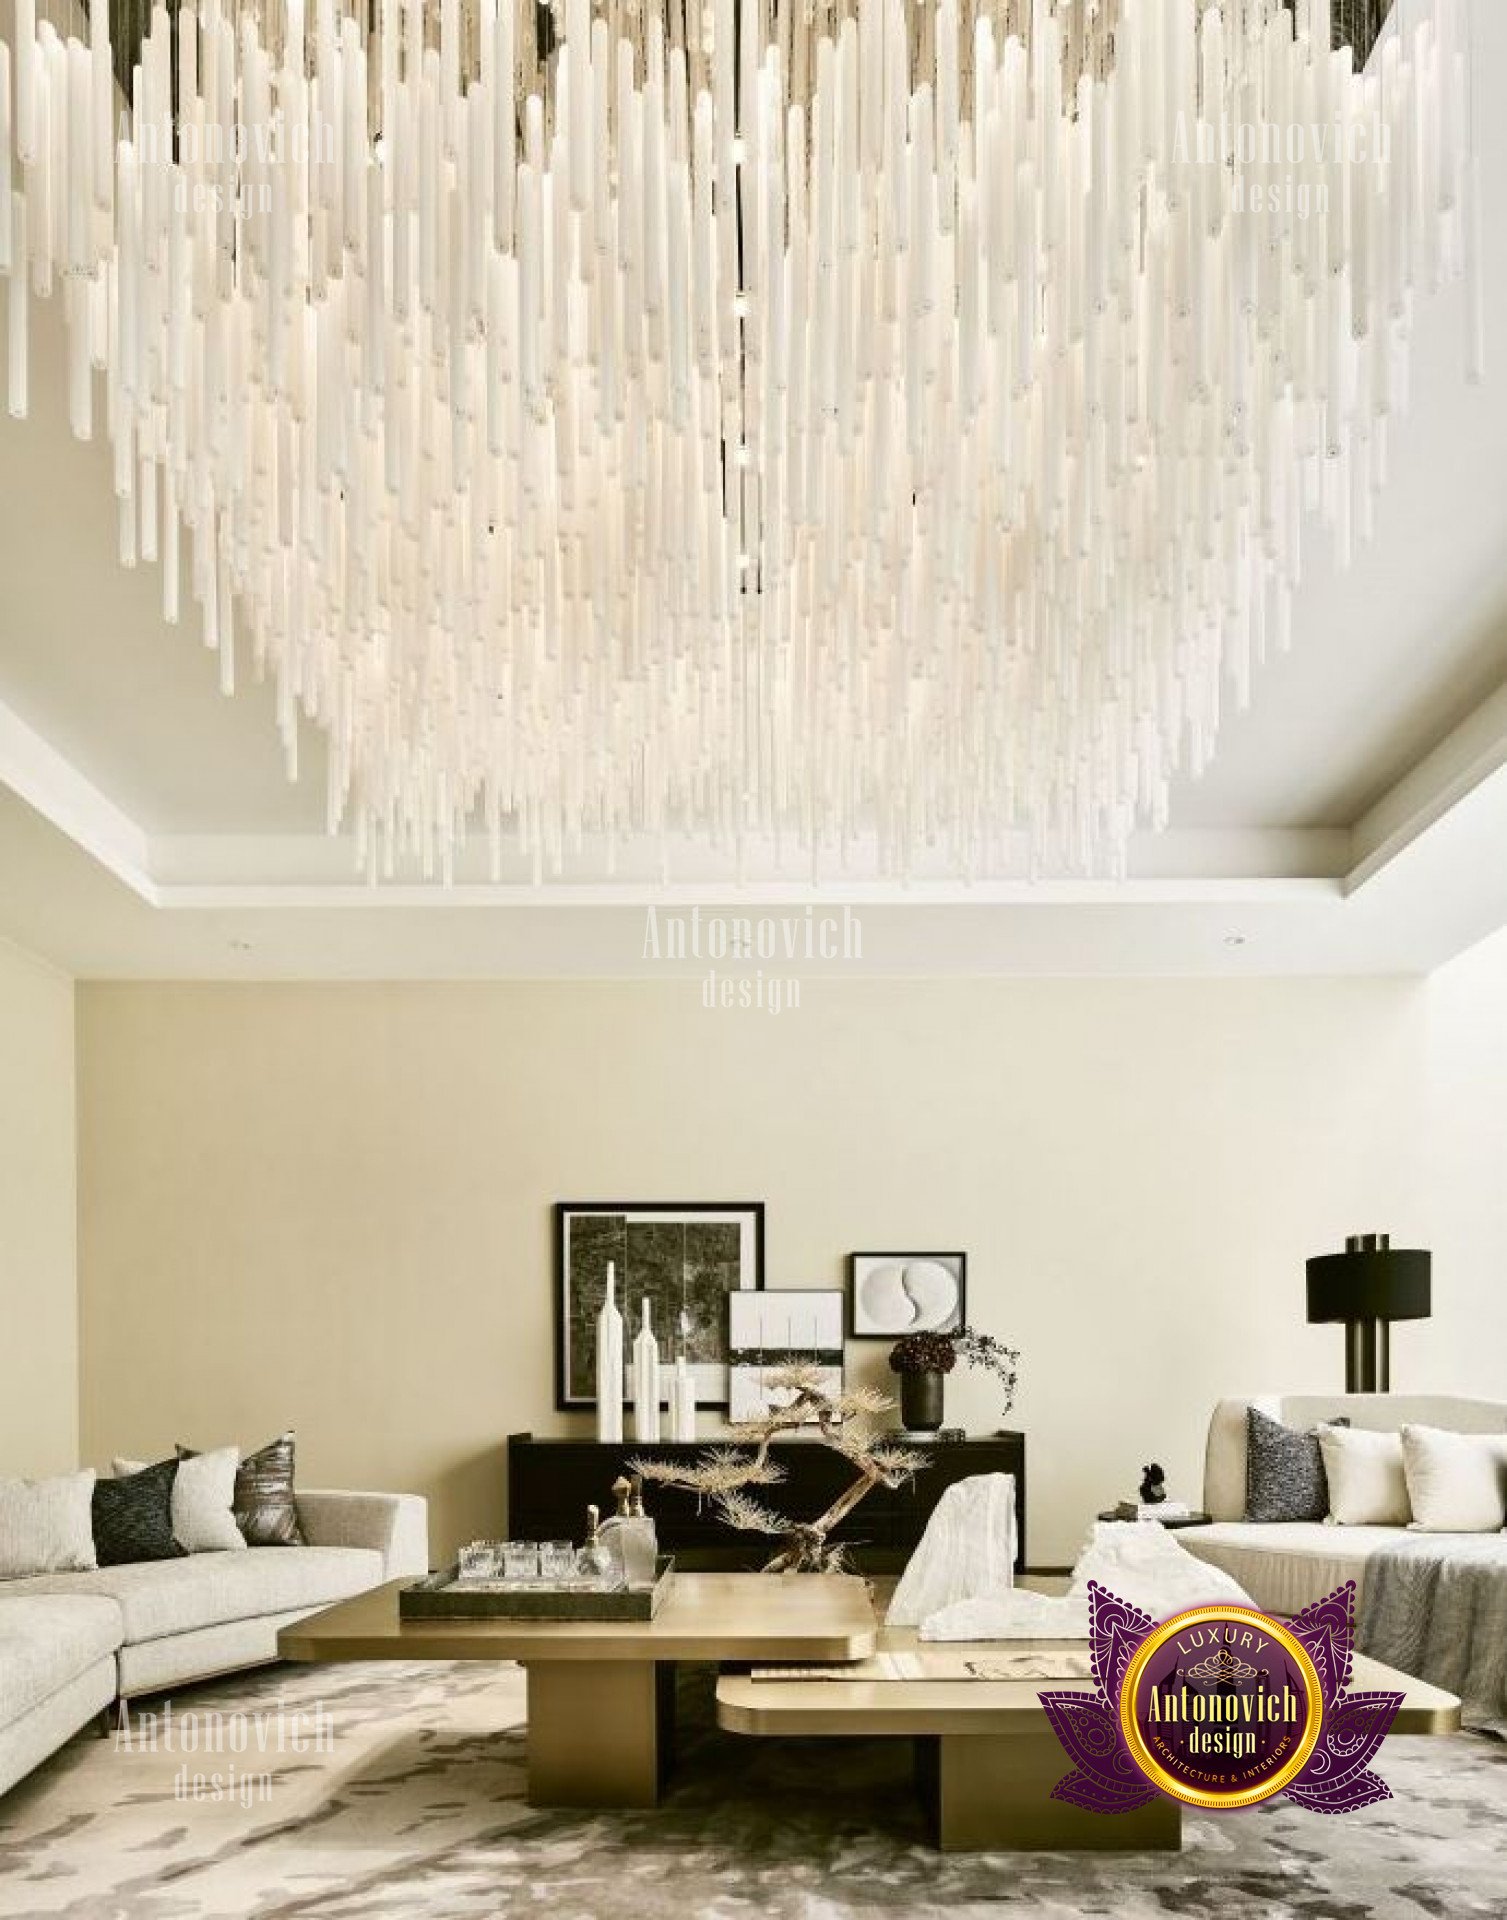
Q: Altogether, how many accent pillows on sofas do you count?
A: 7